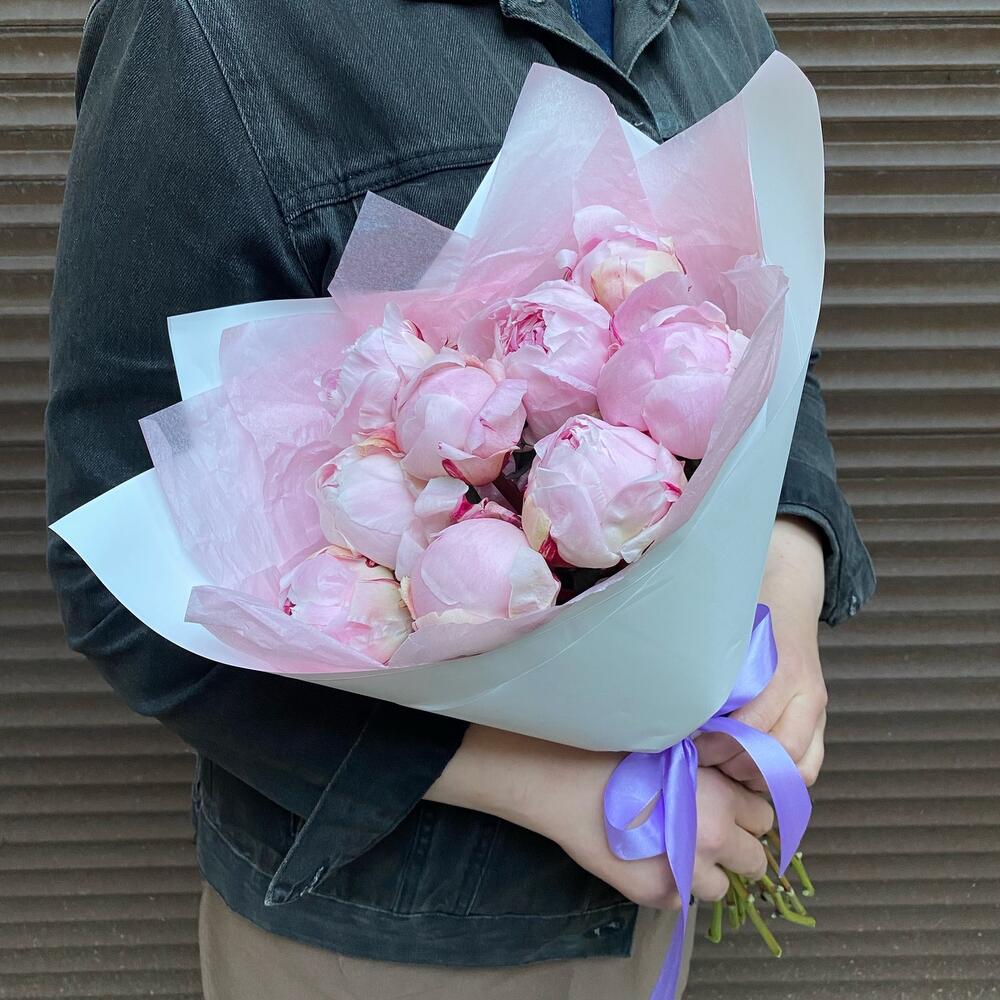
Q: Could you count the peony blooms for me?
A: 9